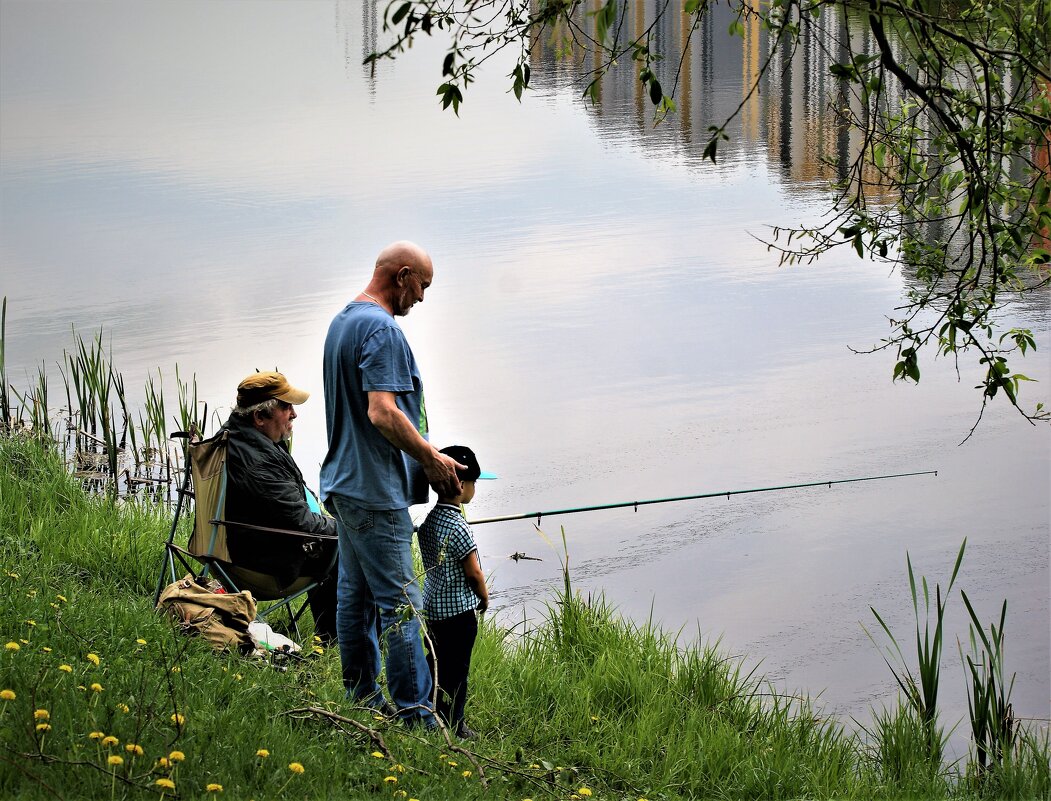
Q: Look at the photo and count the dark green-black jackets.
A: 1